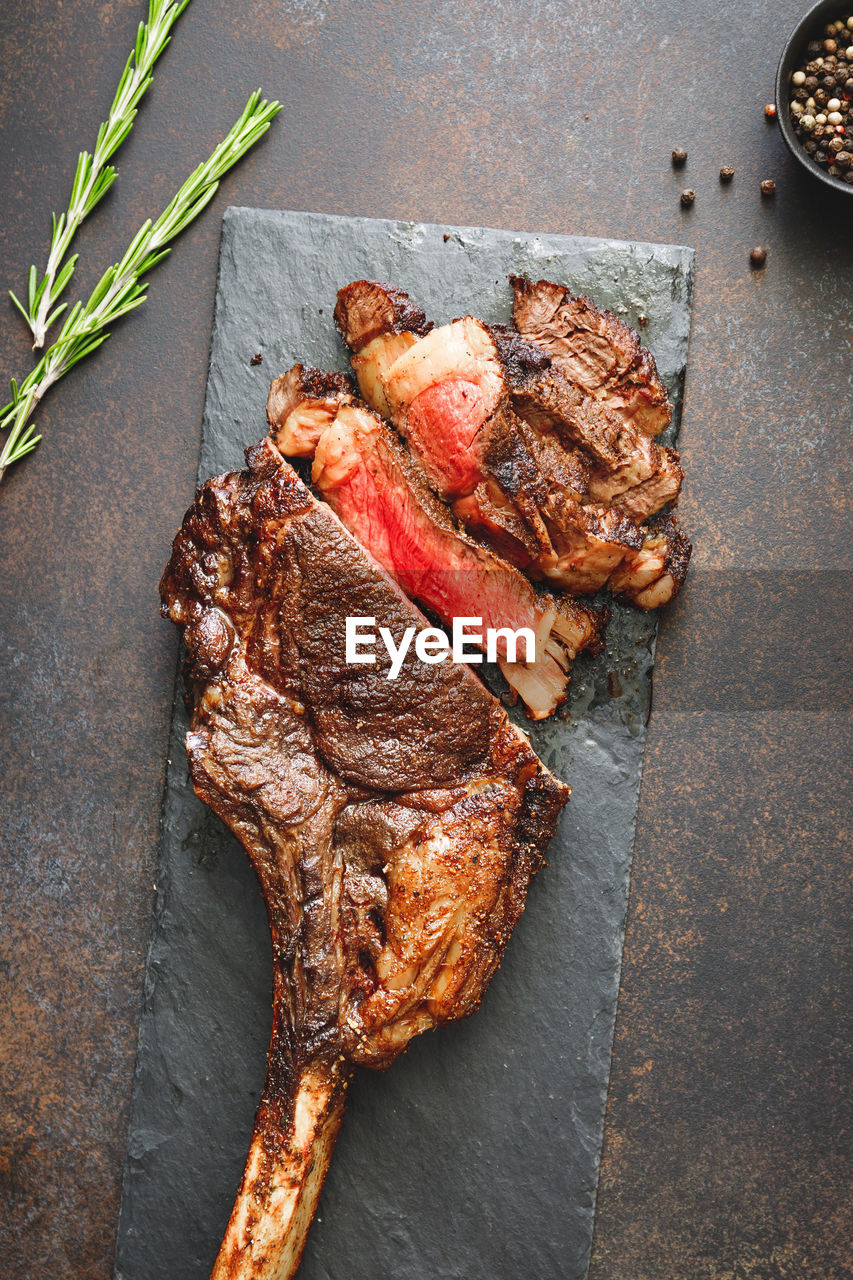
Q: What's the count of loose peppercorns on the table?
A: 6